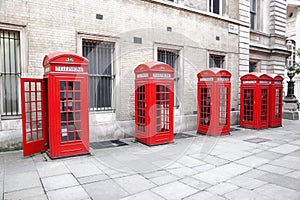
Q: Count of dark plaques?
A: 4